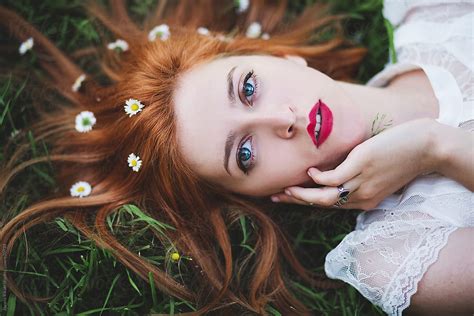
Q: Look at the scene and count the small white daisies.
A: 11